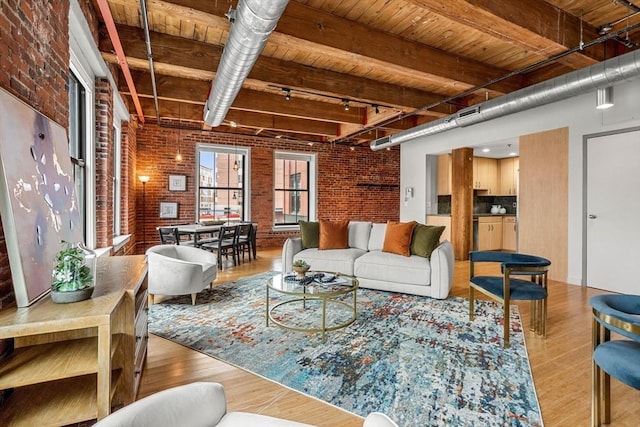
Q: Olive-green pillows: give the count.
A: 2